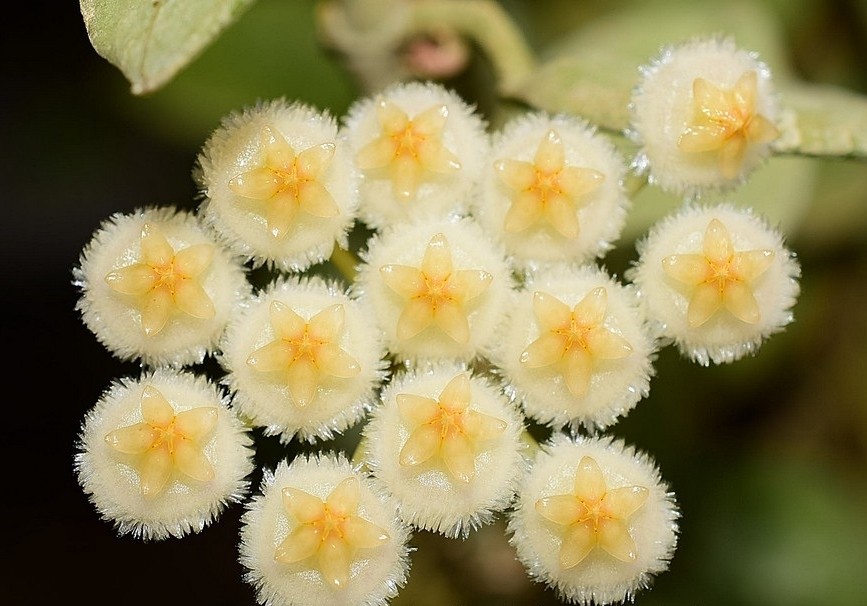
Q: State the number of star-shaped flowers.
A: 13